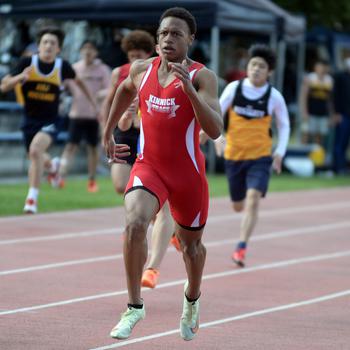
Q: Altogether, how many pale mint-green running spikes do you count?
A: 2